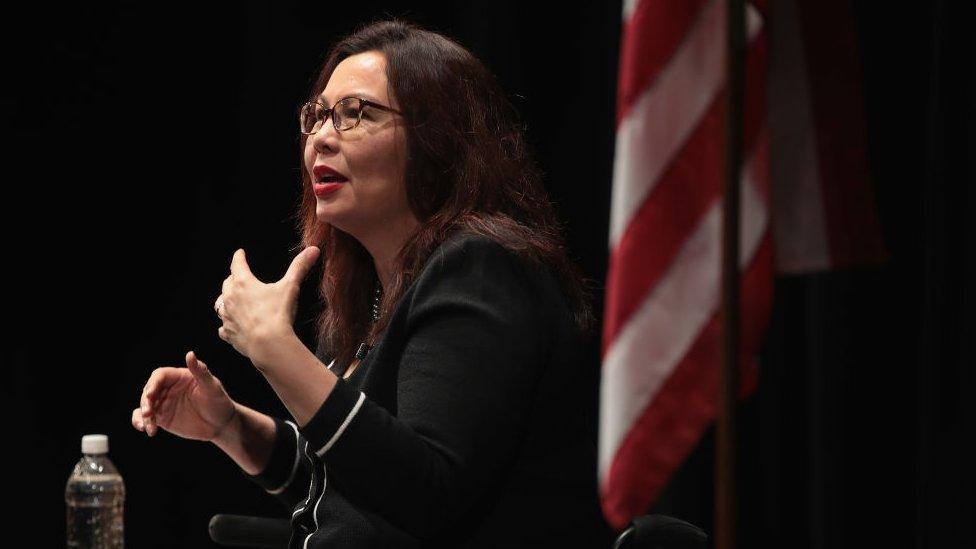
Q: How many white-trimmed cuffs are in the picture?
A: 2